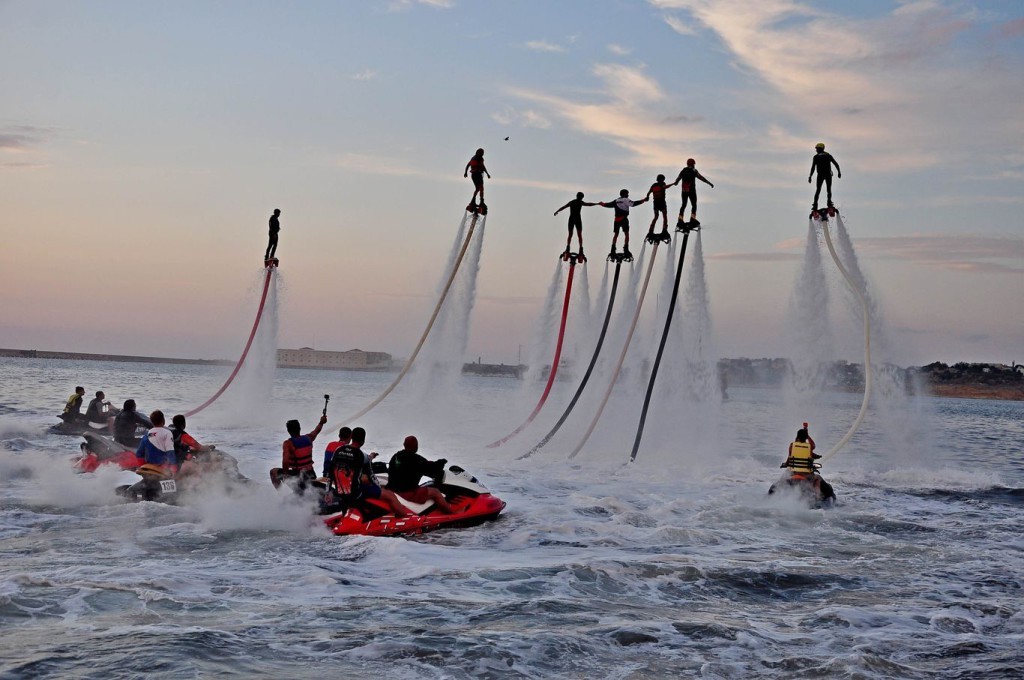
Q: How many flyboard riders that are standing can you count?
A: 7